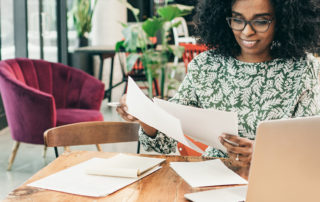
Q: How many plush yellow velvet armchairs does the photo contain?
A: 0